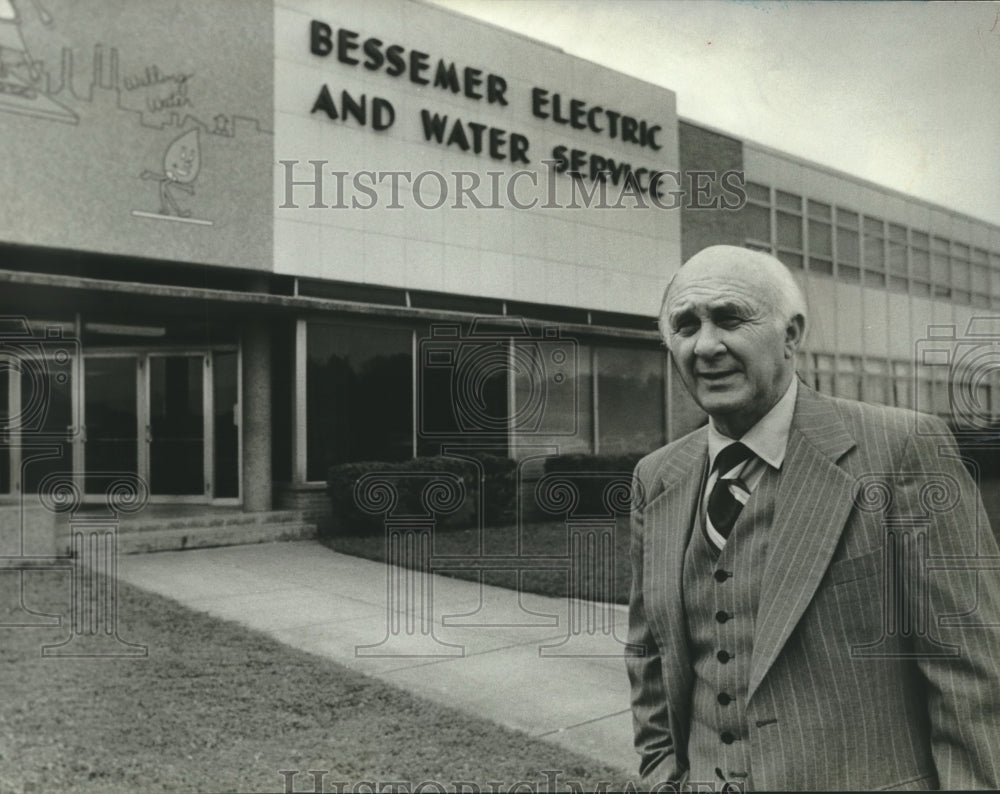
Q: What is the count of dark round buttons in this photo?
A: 5